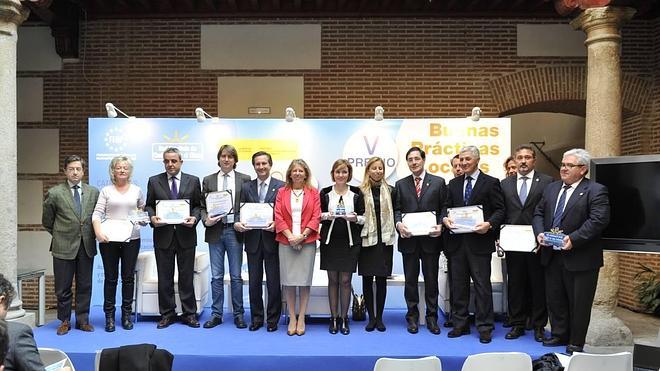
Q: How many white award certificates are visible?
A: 7